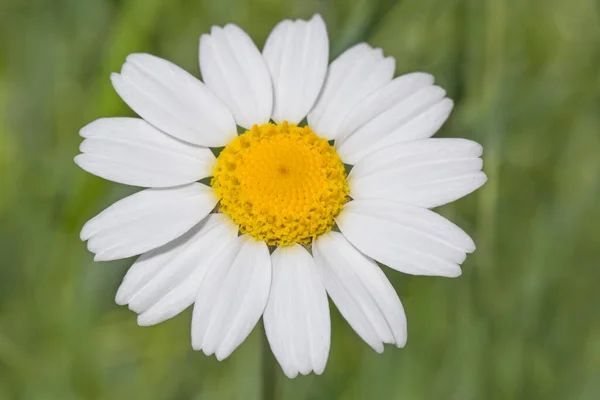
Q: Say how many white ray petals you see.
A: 13